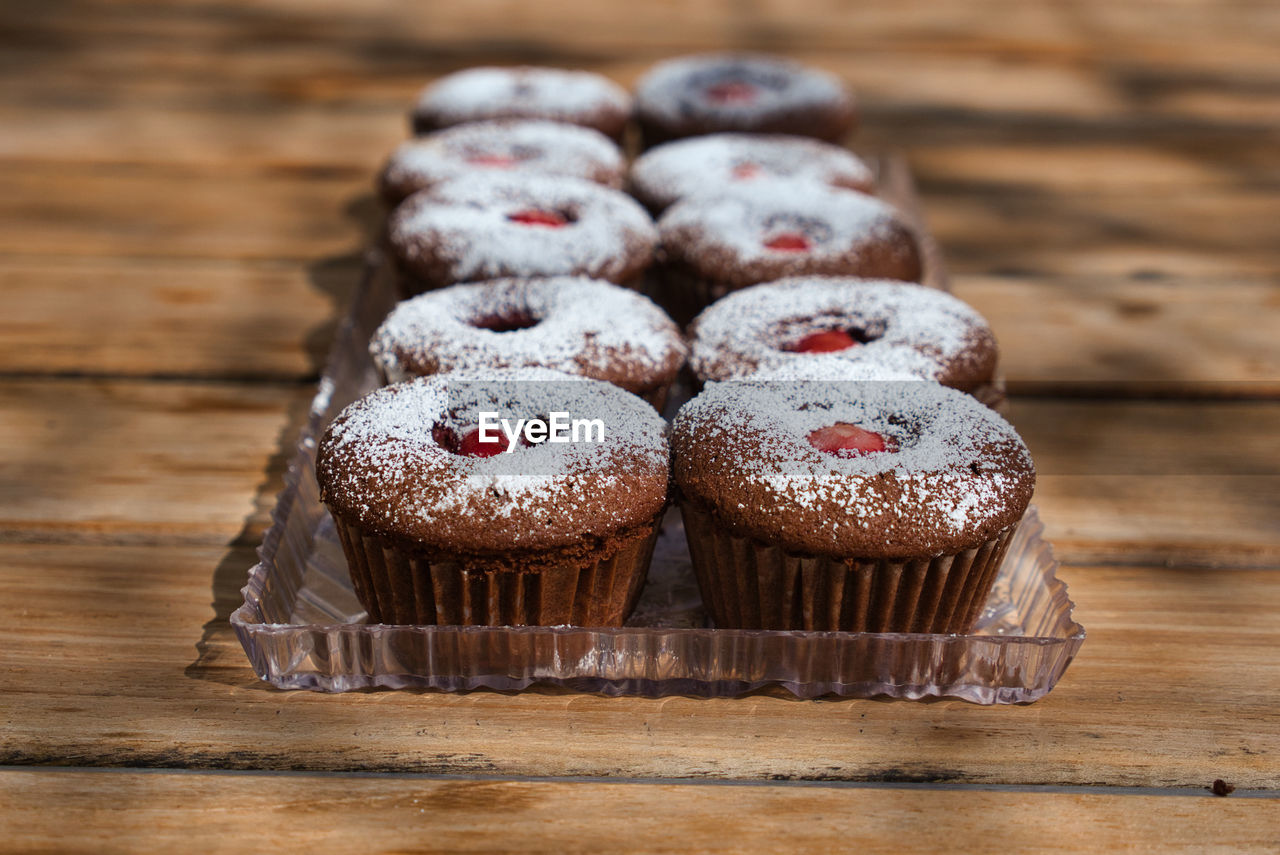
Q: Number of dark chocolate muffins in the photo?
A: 10